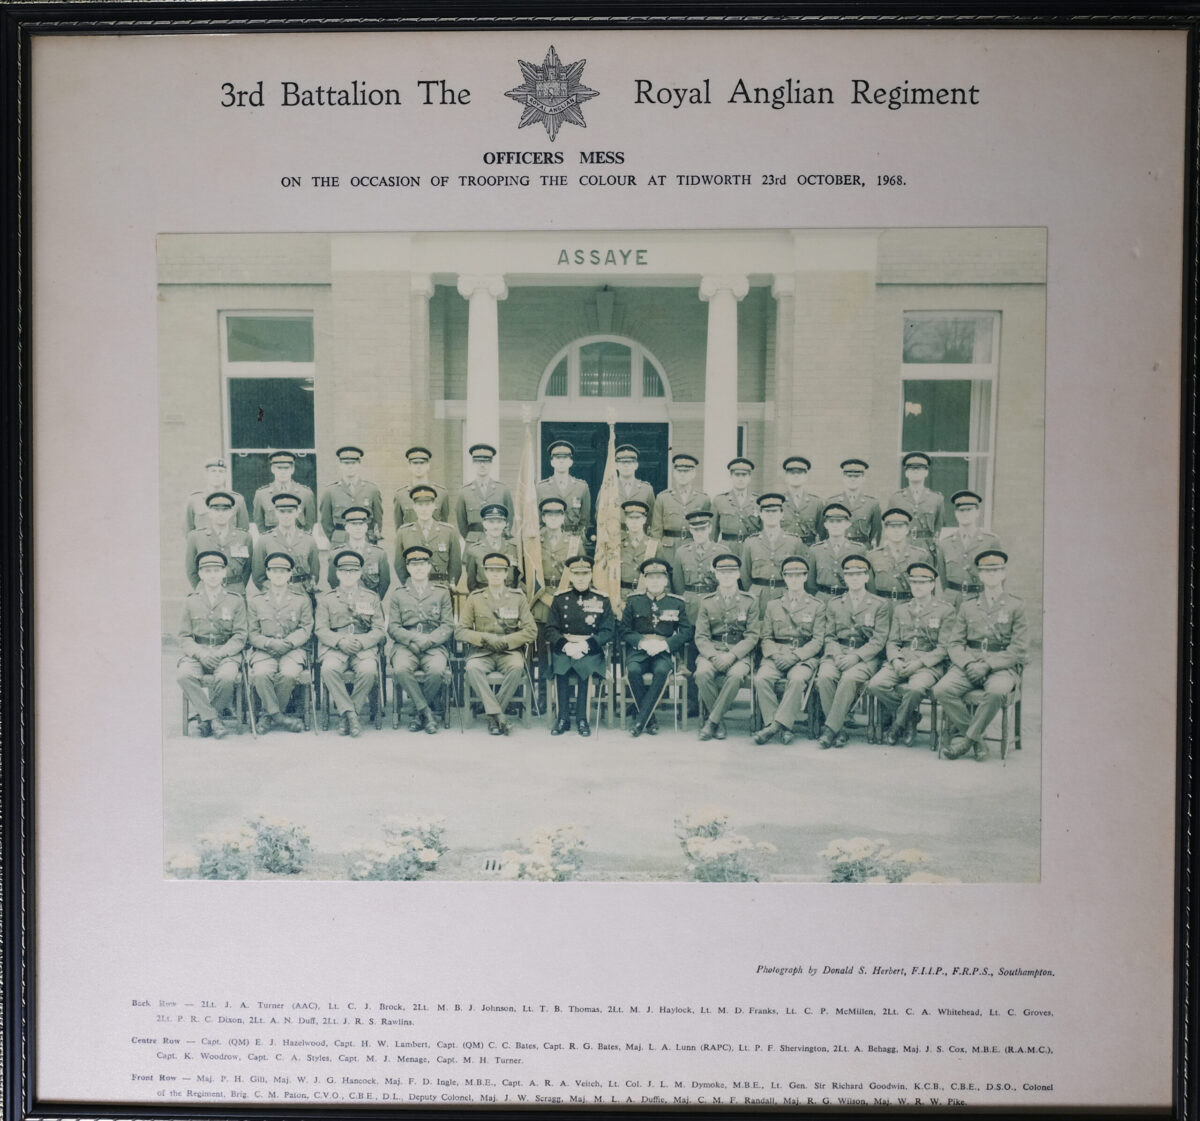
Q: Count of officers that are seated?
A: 12